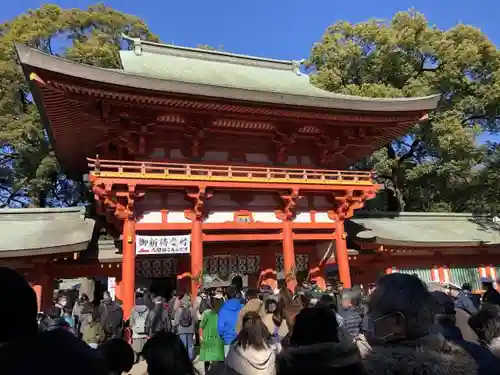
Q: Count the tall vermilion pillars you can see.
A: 4